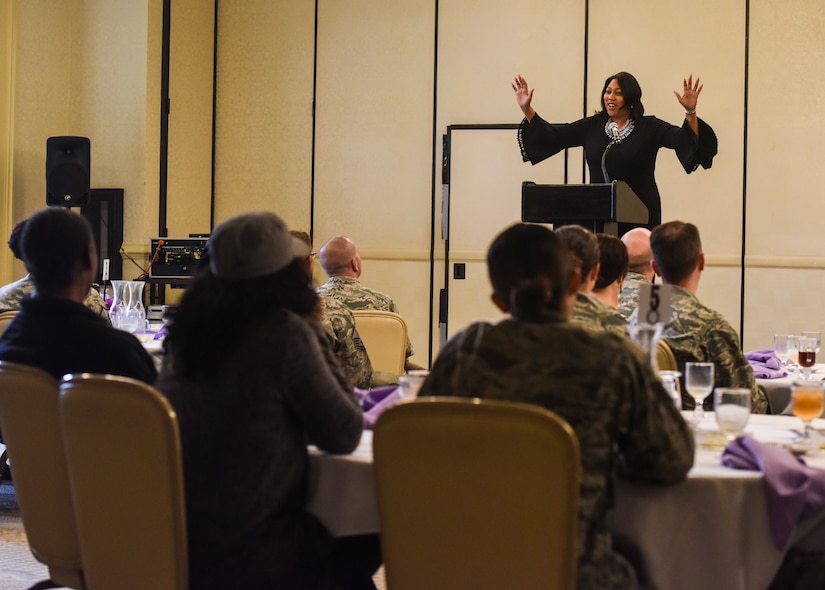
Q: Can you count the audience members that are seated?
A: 10